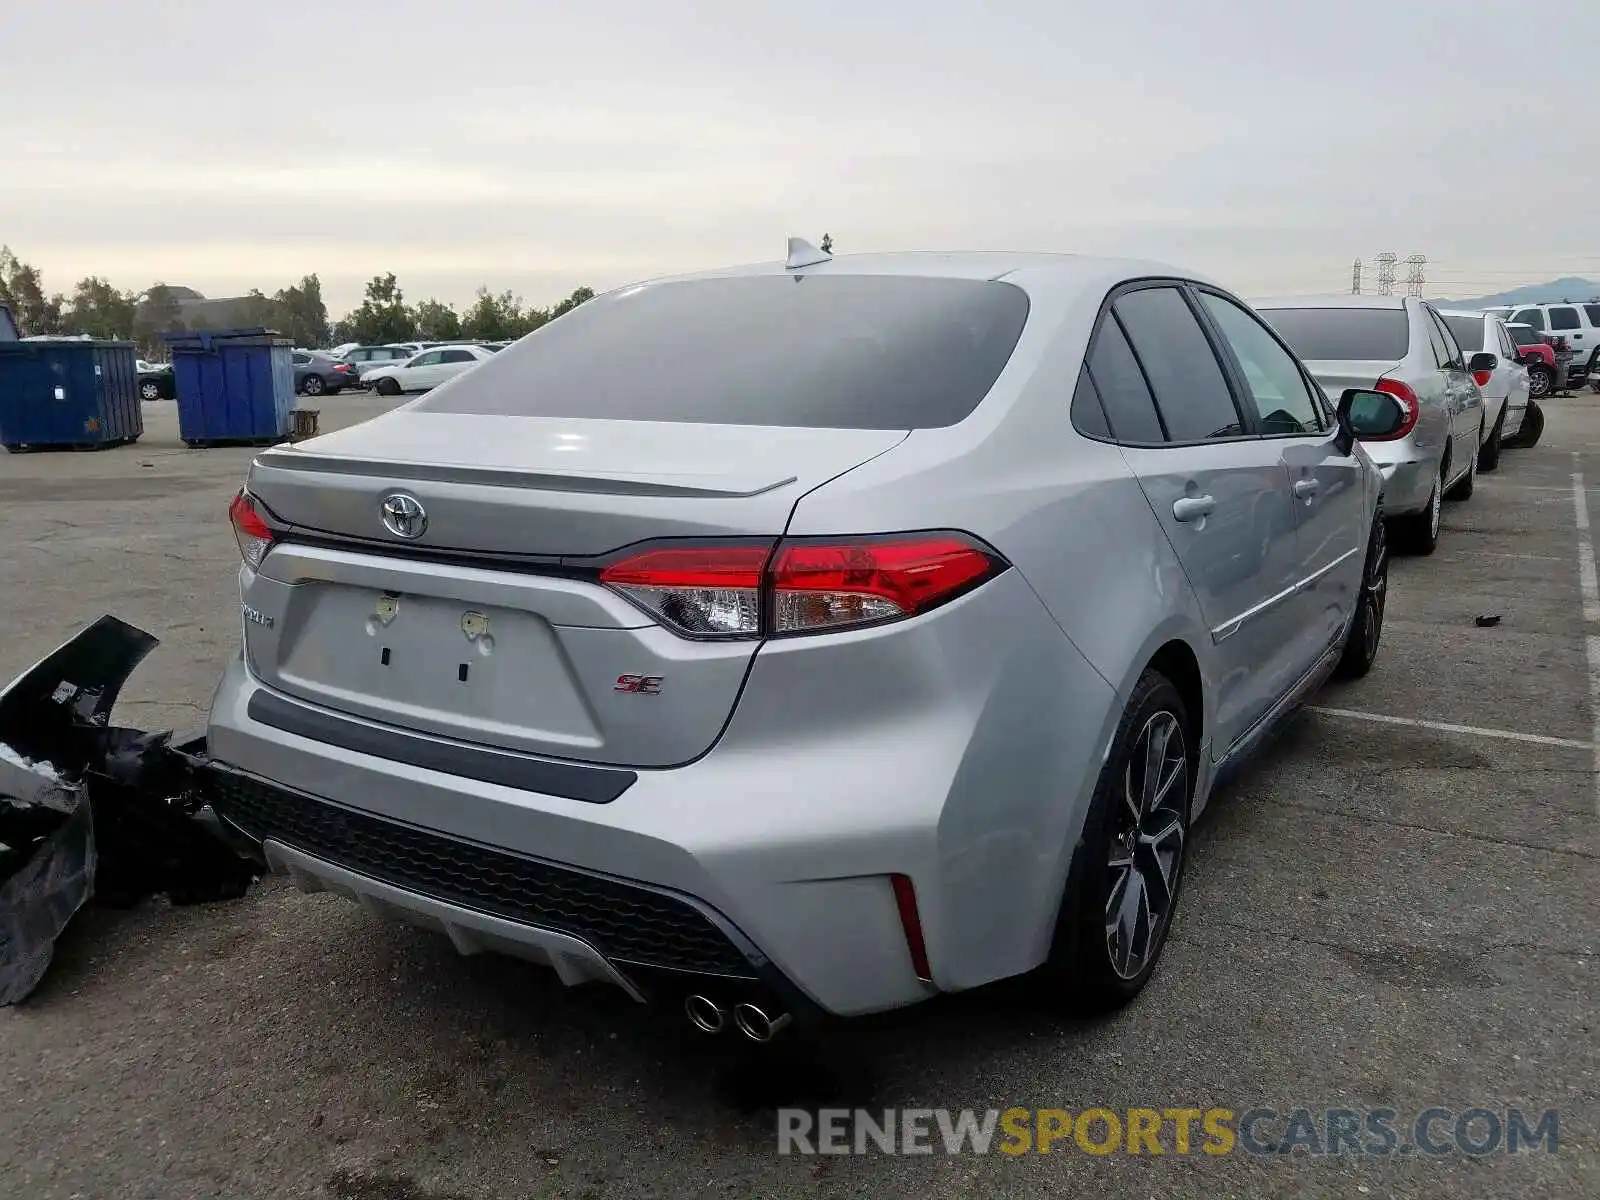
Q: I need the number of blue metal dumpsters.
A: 2